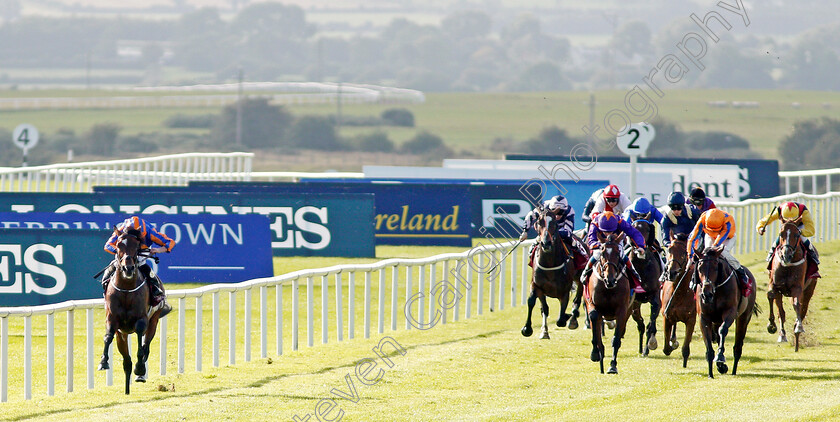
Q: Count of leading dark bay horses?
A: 1